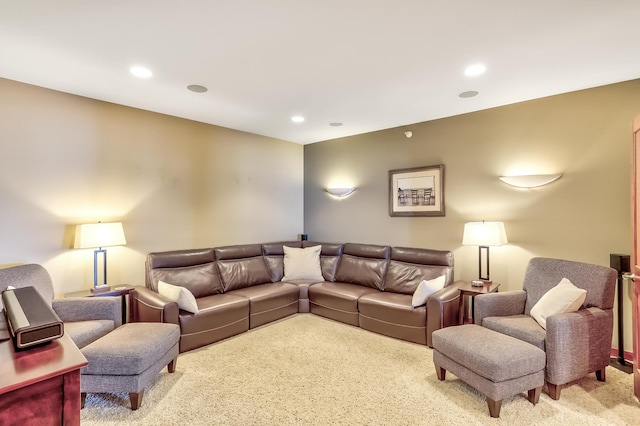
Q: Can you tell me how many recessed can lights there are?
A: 3